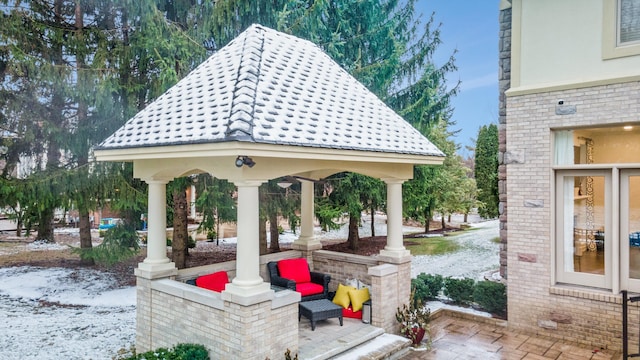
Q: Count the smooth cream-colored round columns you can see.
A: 4